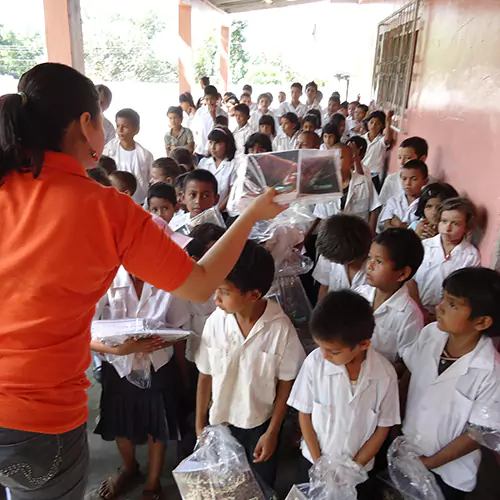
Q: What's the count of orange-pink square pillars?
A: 3